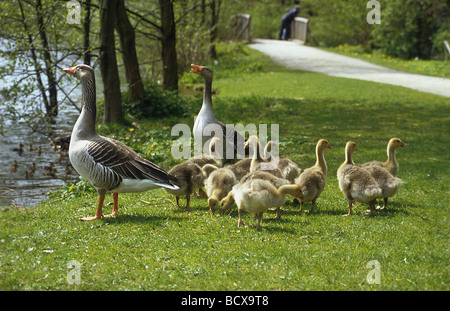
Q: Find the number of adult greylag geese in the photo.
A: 2